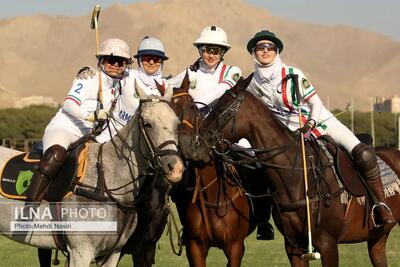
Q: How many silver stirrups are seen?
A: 1